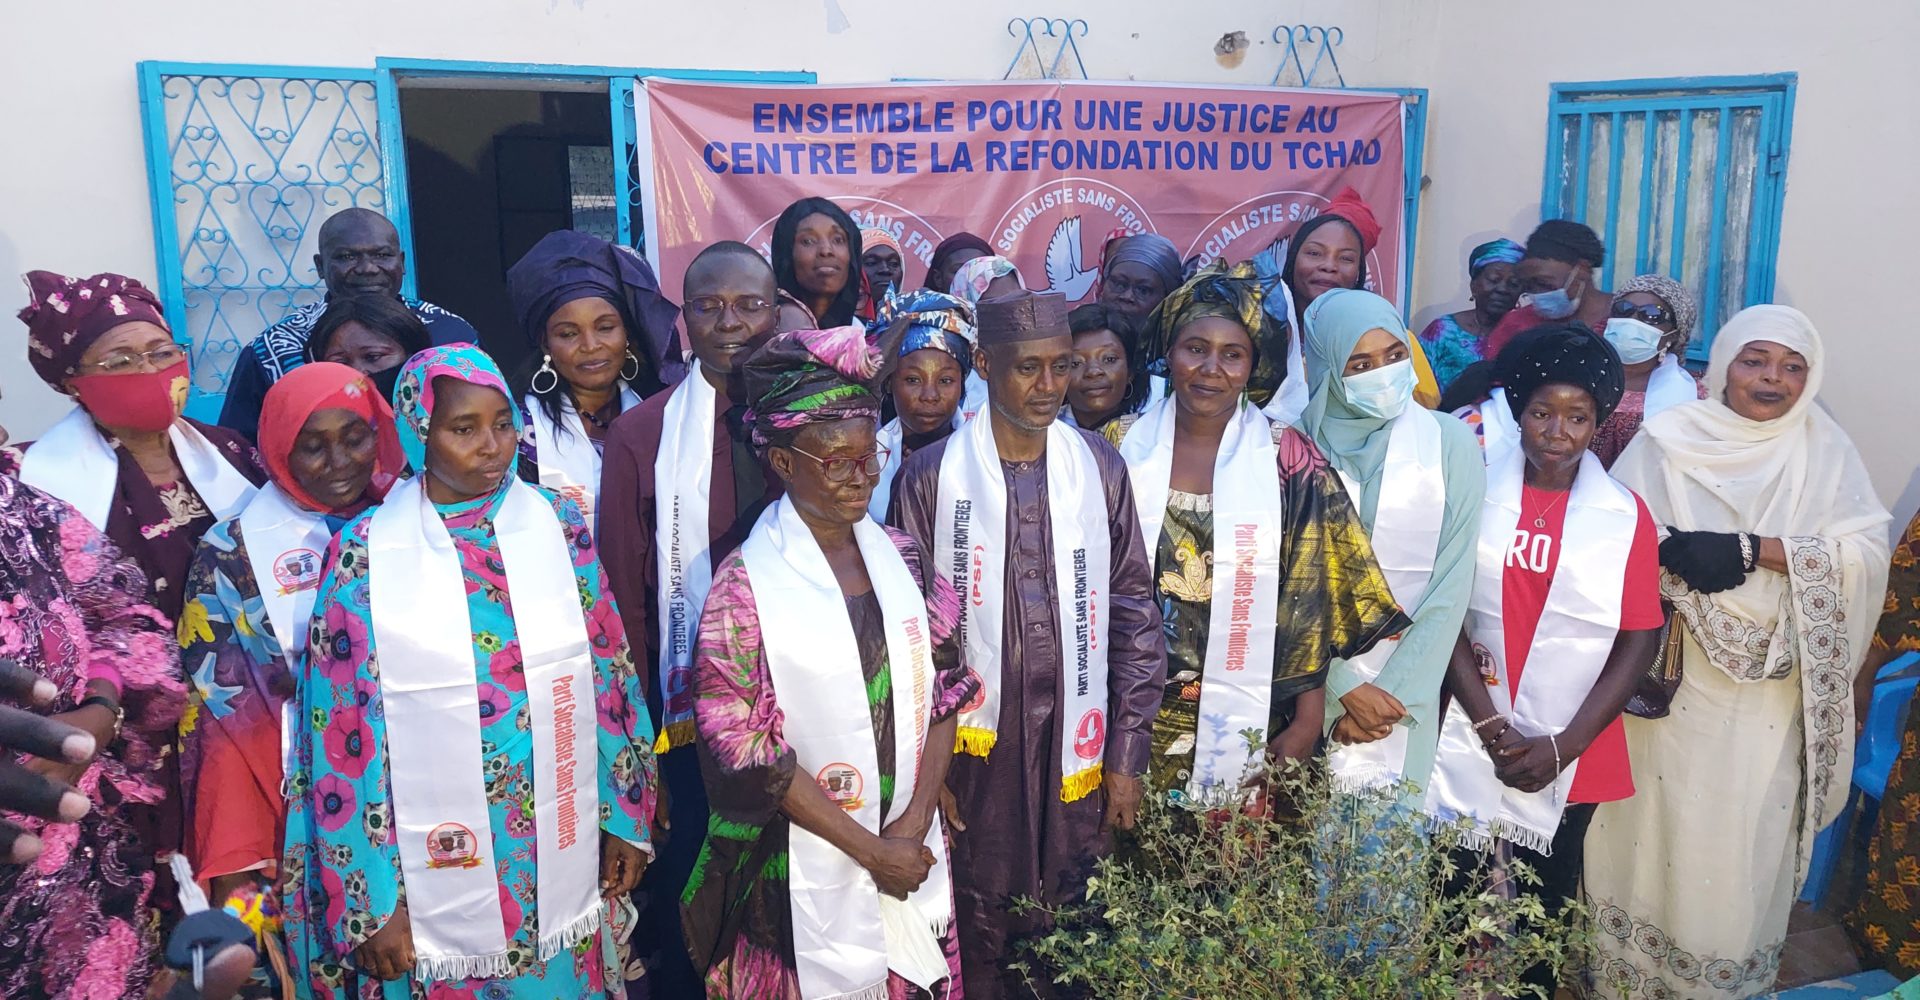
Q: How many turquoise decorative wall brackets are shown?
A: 2